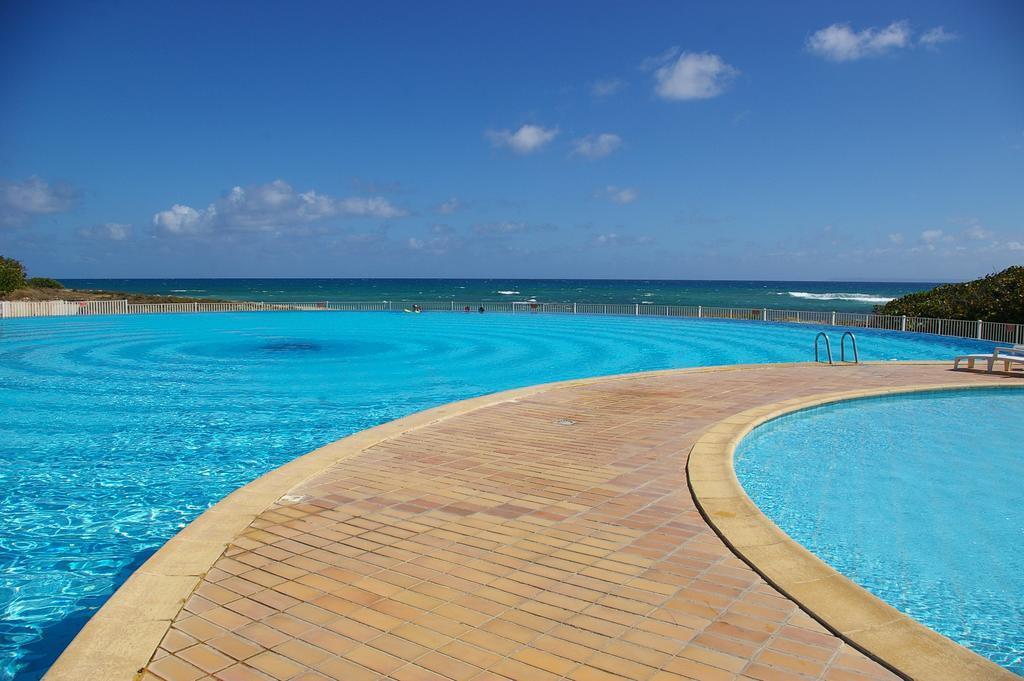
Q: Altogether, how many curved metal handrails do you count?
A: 2